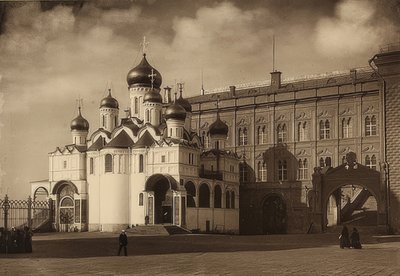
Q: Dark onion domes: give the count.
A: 7